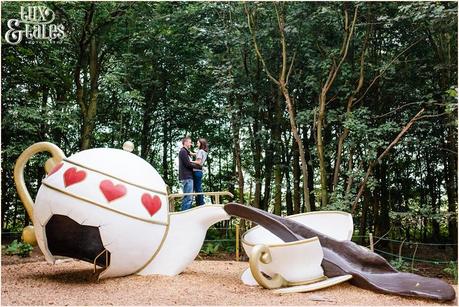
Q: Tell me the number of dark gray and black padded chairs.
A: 0